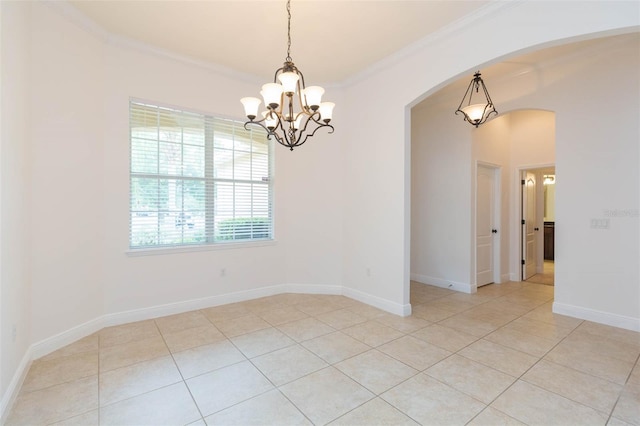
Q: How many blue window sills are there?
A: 0